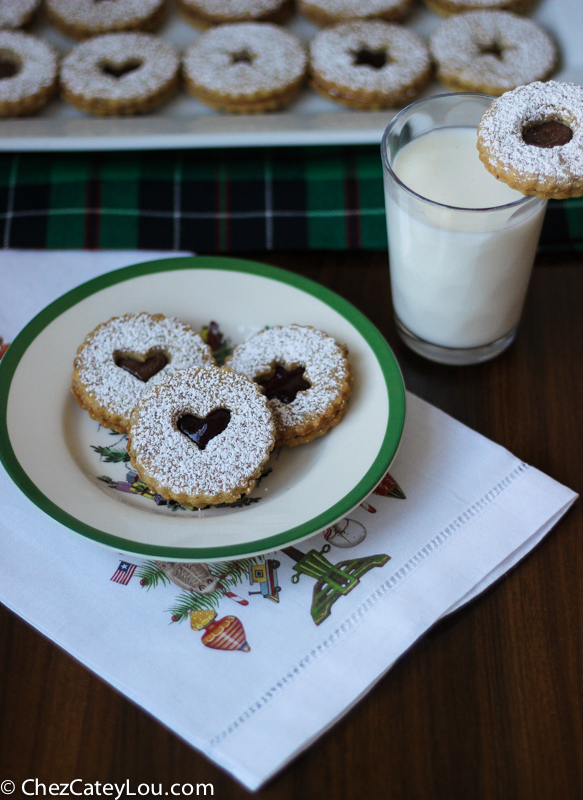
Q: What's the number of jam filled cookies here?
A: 14